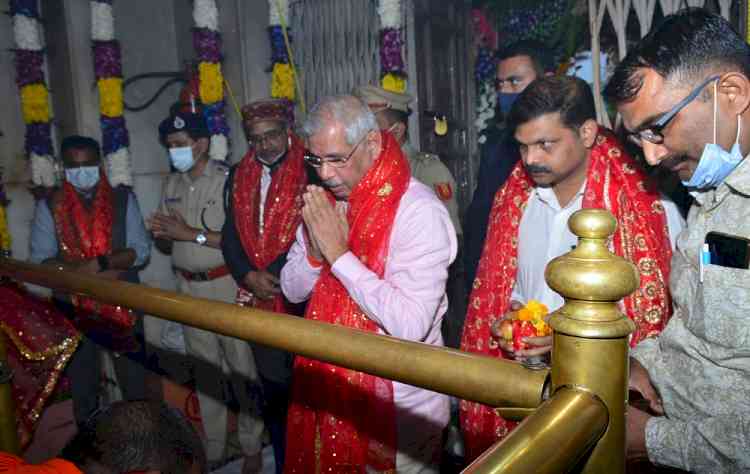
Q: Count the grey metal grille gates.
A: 2